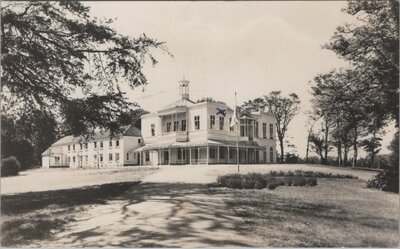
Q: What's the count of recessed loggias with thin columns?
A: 1